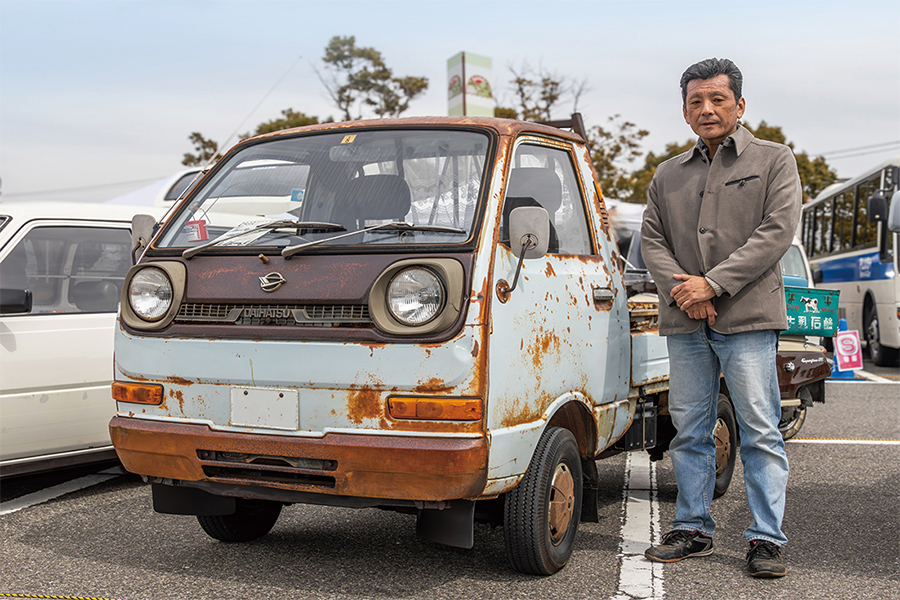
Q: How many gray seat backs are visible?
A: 2